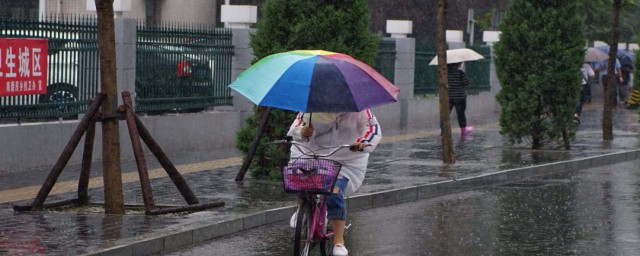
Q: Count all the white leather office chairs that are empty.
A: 0